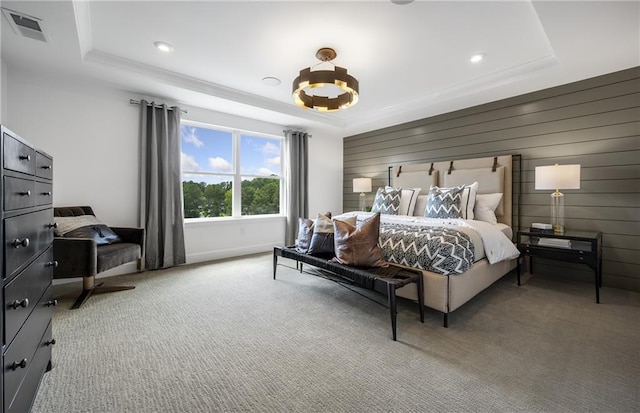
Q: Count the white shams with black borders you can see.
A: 2